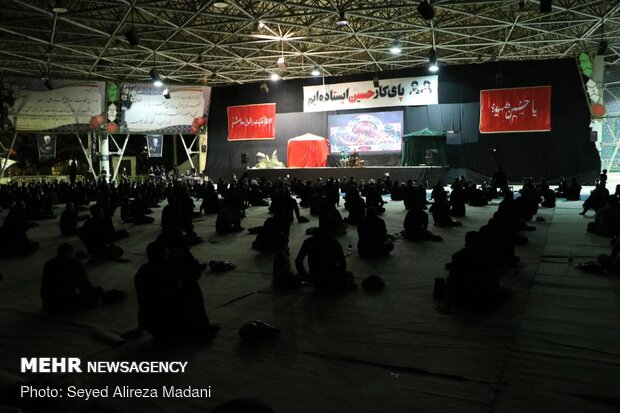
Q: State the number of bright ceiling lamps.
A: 5